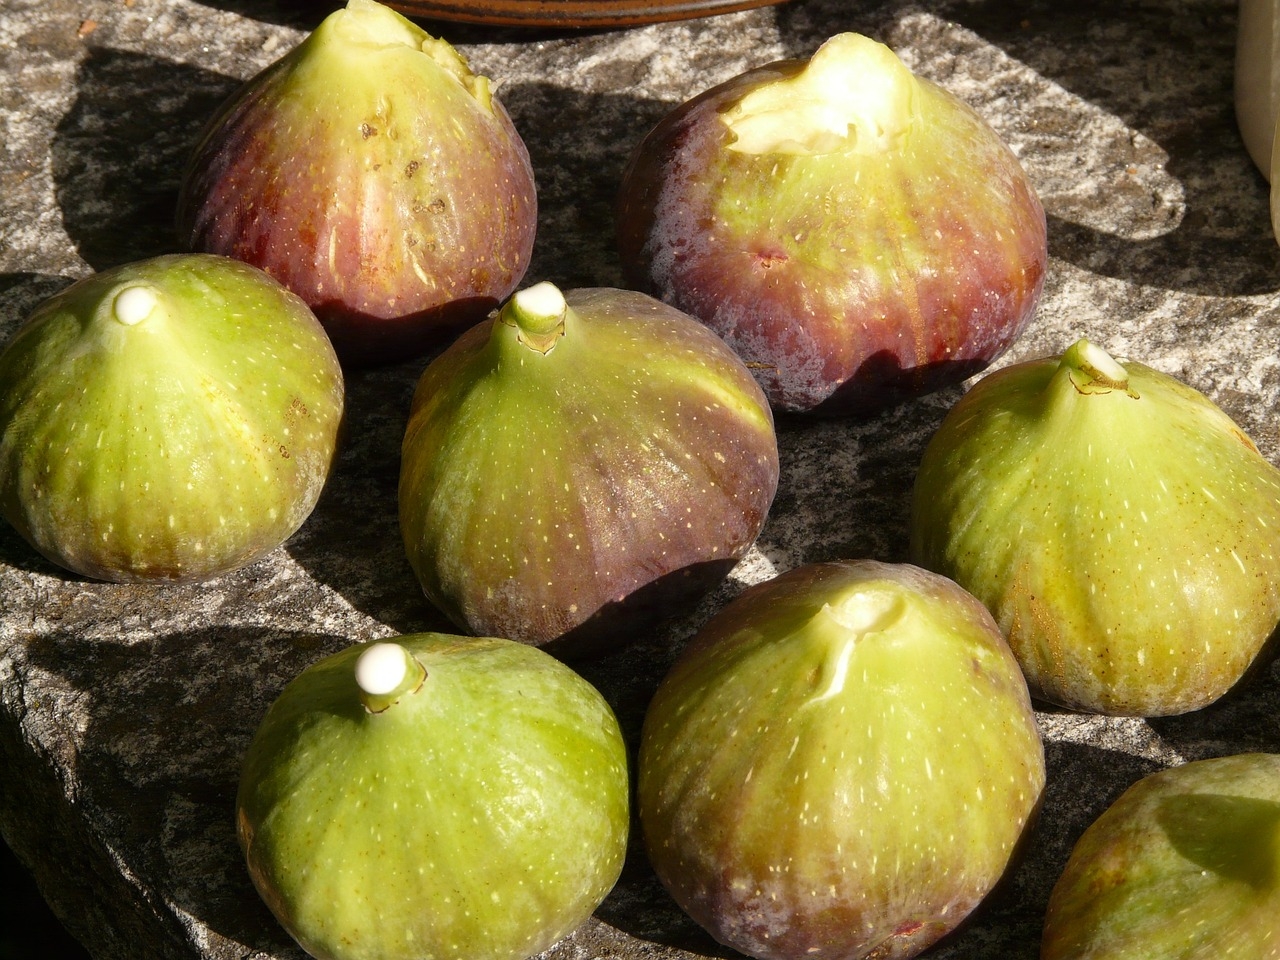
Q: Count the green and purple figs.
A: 8